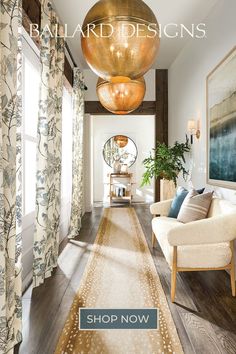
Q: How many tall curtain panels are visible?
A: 3